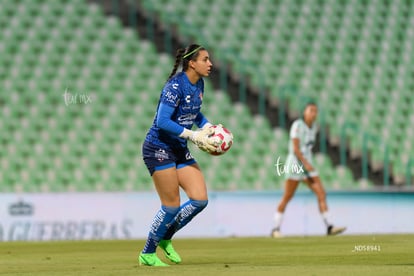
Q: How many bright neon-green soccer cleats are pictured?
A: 2